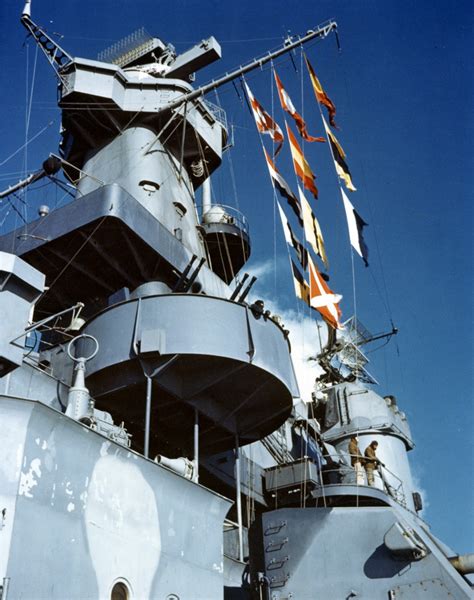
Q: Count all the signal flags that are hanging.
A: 11